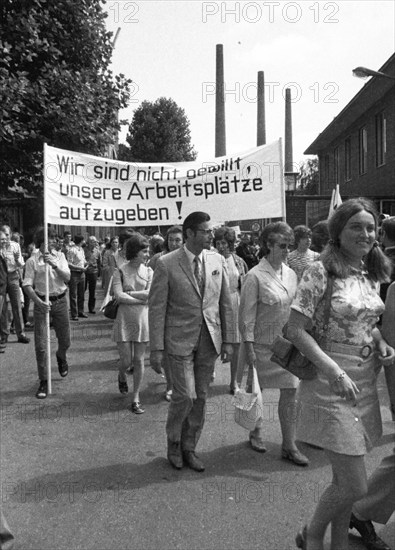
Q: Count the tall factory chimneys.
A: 3